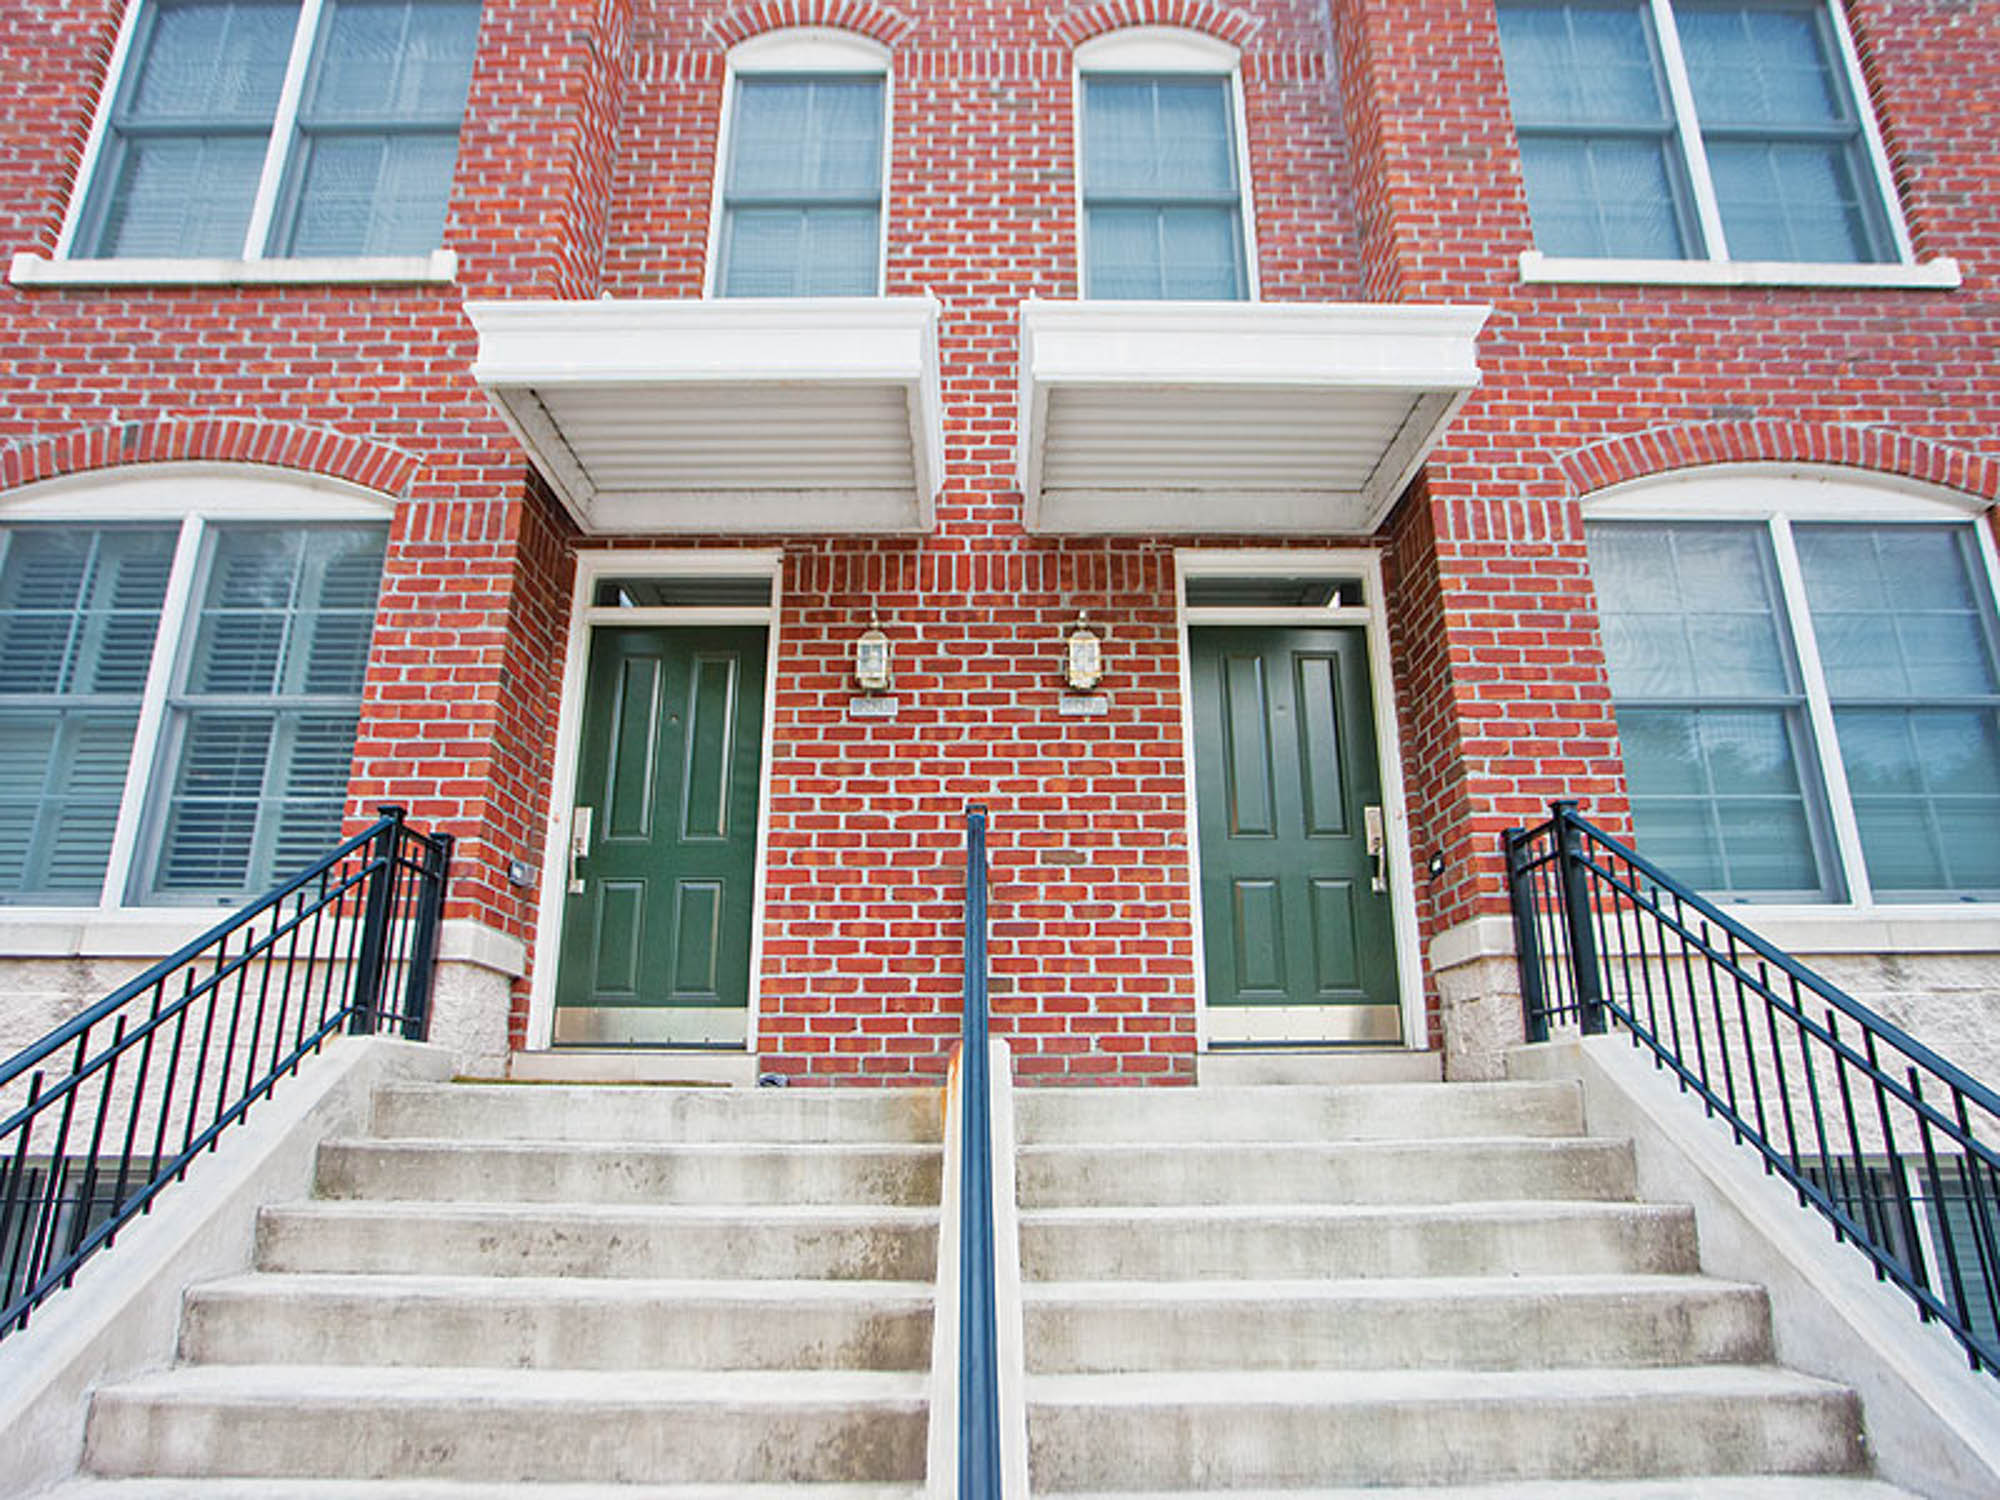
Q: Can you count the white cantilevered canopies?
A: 2